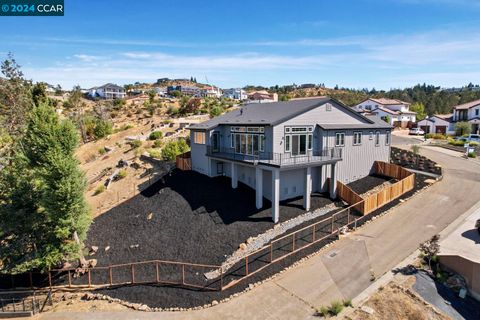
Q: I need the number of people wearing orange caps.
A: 0